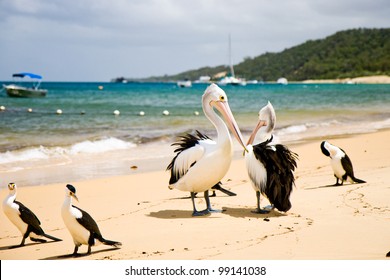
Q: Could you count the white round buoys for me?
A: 7